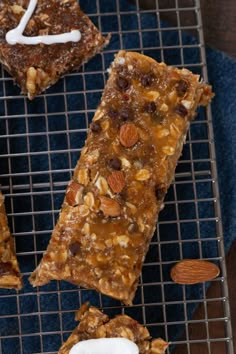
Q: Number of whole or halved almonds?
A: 5